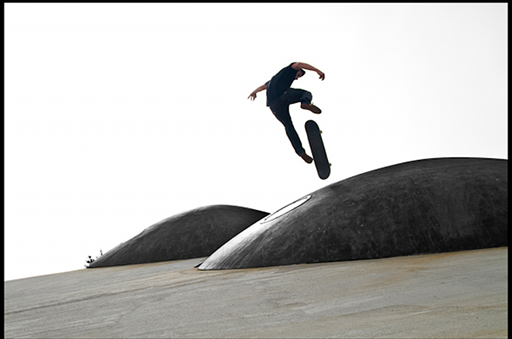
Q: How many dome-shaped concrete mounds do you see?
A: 2